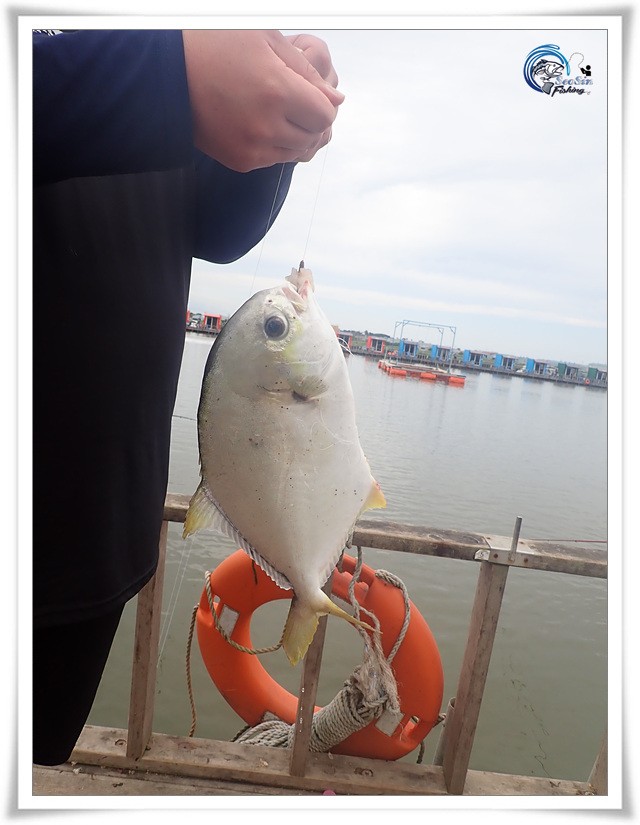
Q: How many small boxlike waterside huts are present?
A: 11